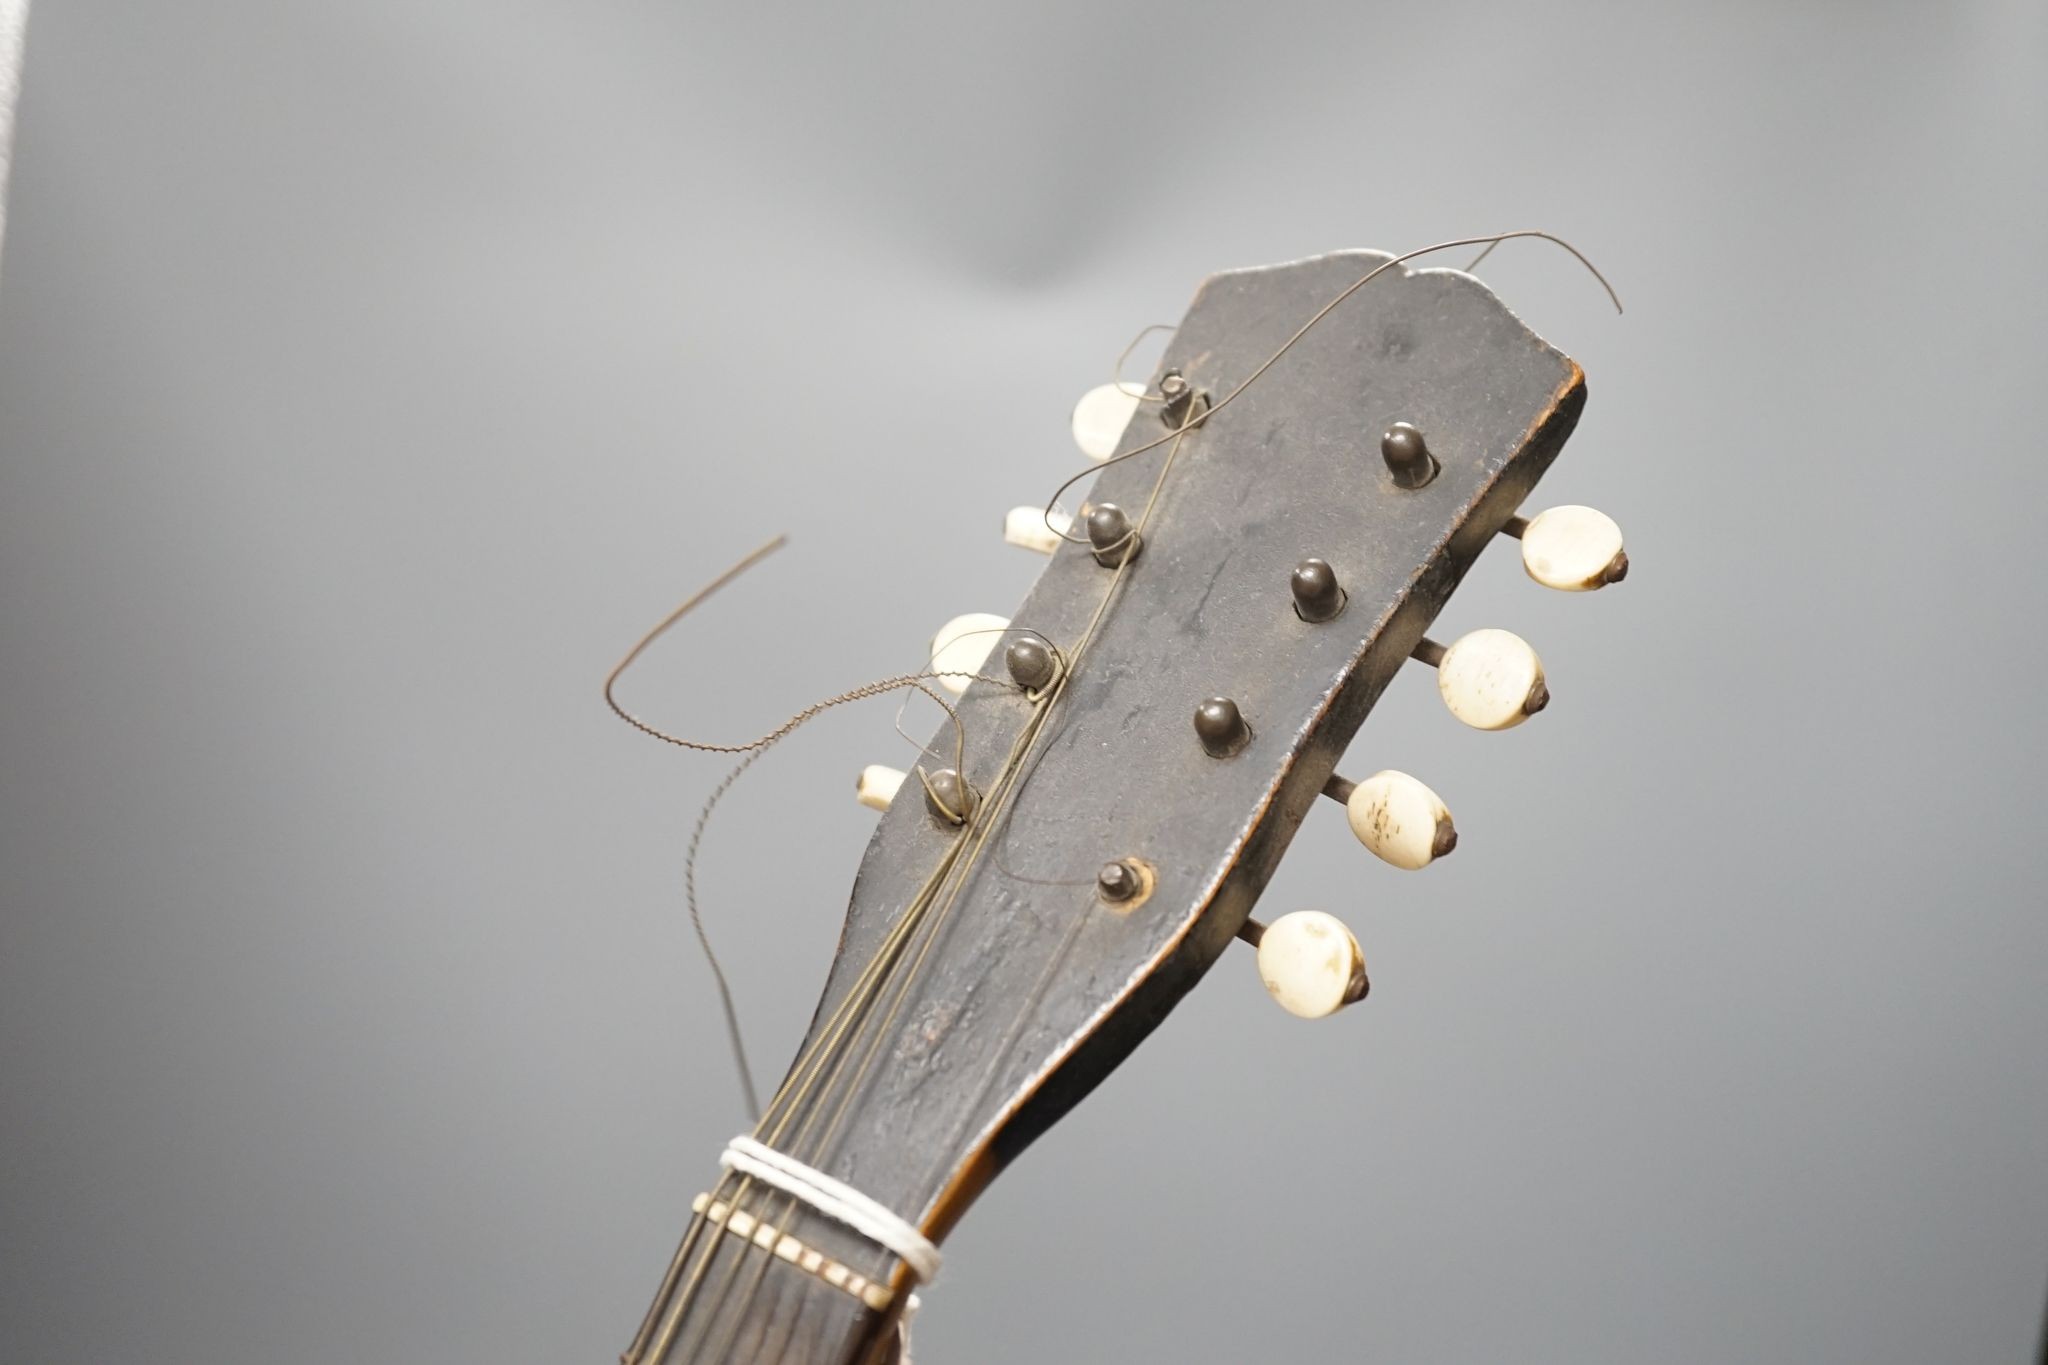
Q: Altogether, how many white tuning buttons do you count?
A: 8